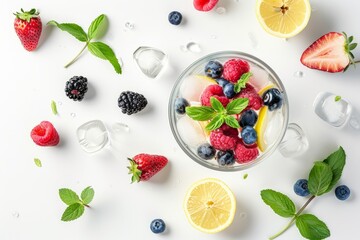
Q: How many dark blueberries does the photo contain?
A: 13